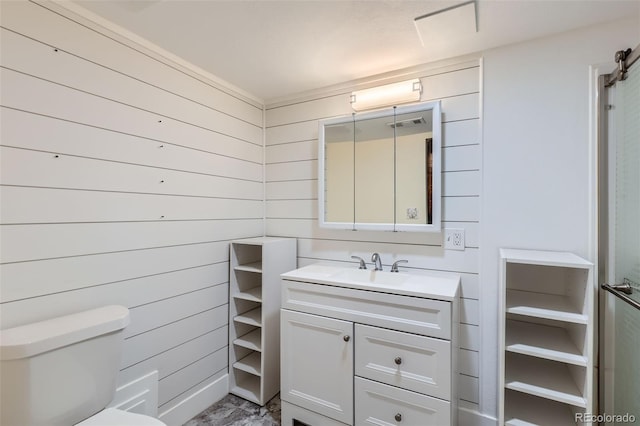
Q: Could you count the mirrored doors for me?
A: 3